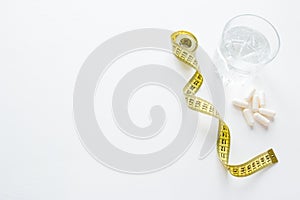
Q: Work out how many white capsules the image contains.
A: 7